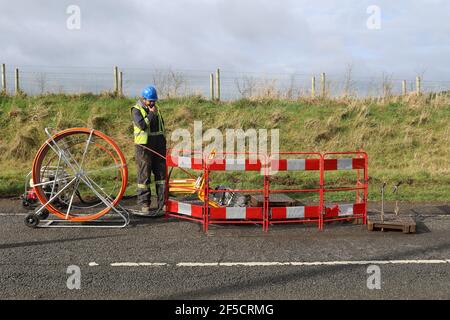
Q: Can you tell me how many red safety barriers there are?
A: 4